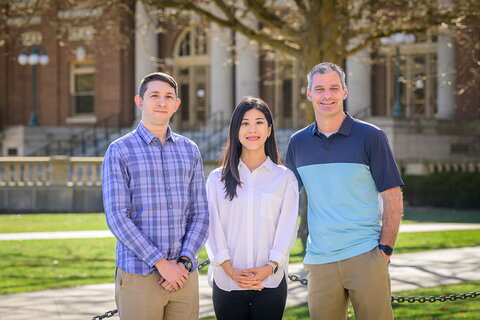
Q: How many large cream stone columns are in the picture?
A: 5